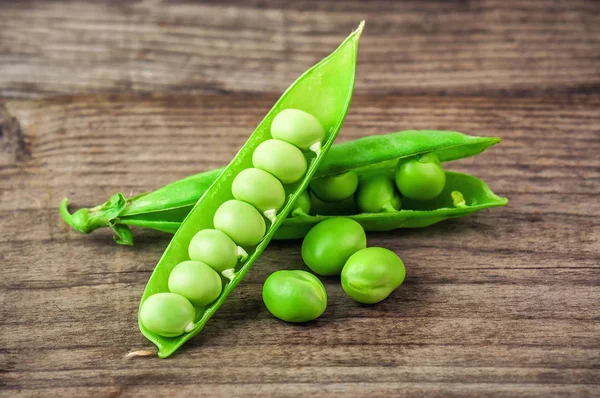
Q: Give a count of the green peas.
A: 14